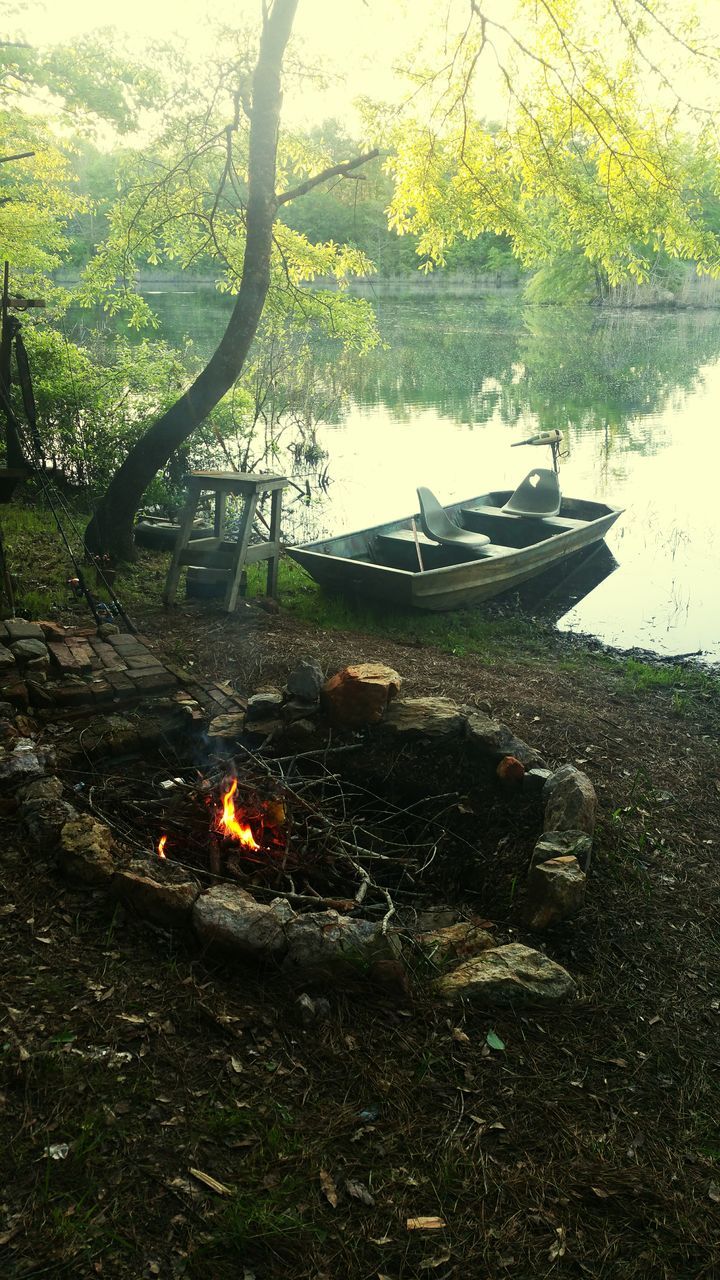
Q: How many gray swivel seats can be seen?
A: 2